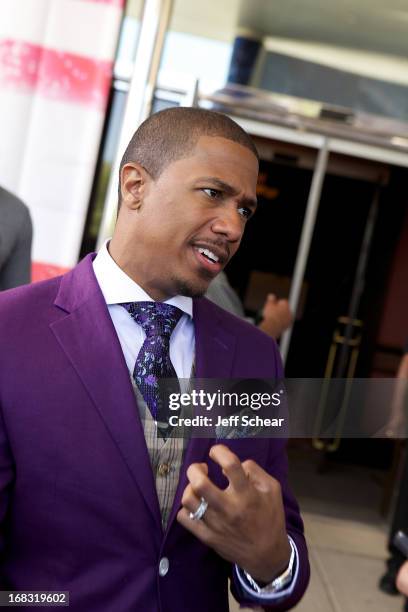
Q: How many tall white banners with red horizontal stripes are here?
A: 1